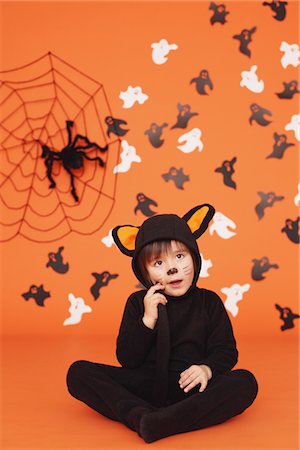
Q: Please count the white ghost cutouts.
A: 13